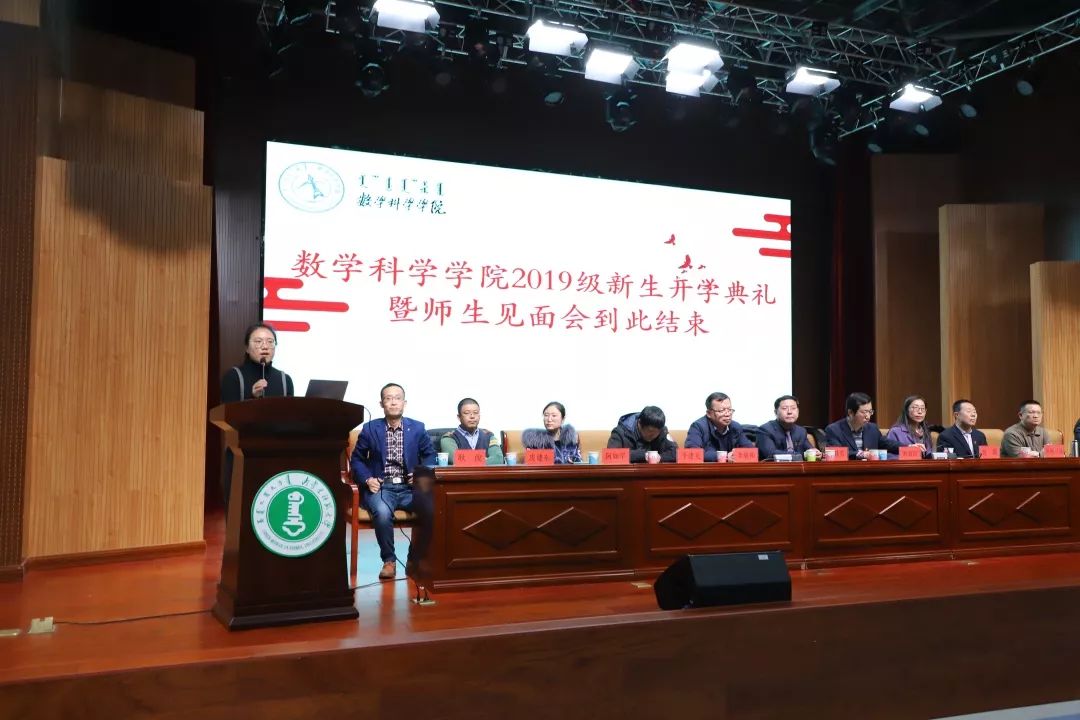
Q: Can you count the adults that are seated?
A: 10